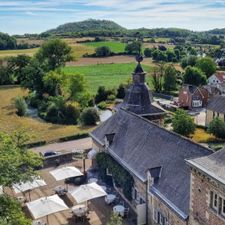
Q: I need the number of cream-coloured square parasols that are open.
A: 4